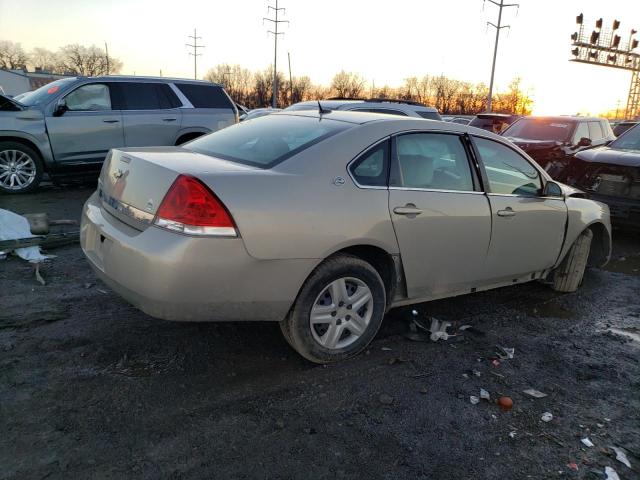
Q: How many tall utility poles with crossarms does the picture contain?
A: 3